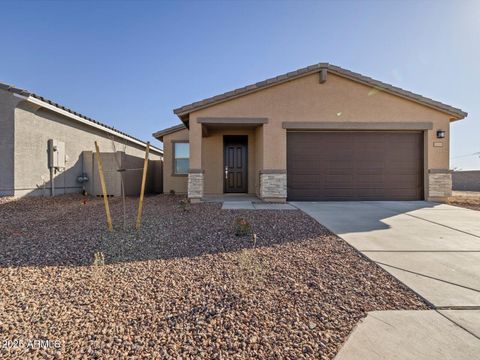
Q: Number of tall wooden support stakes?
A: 2